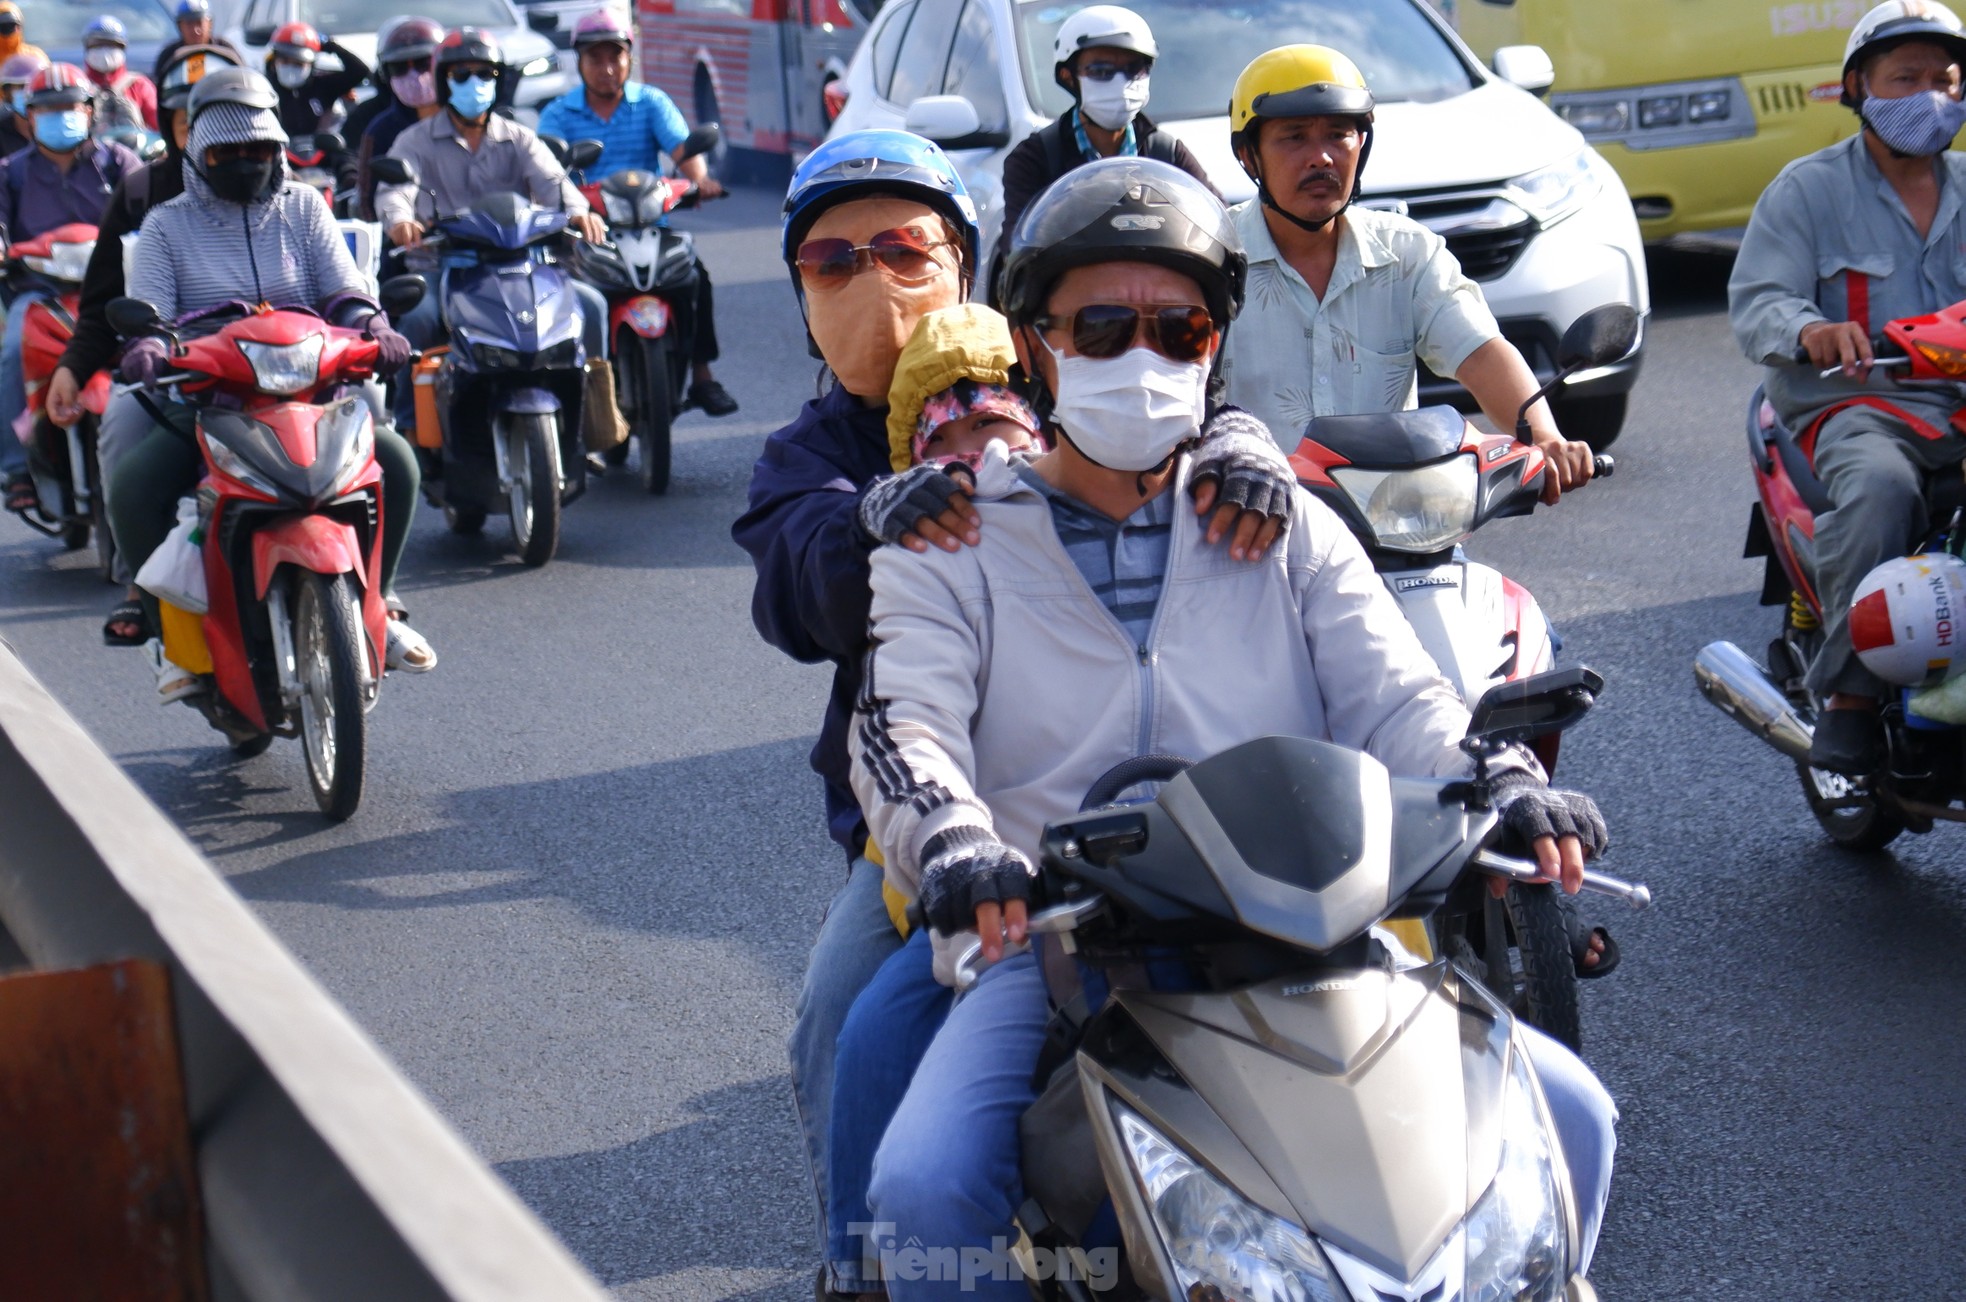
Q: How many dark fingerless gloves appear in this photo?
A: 4